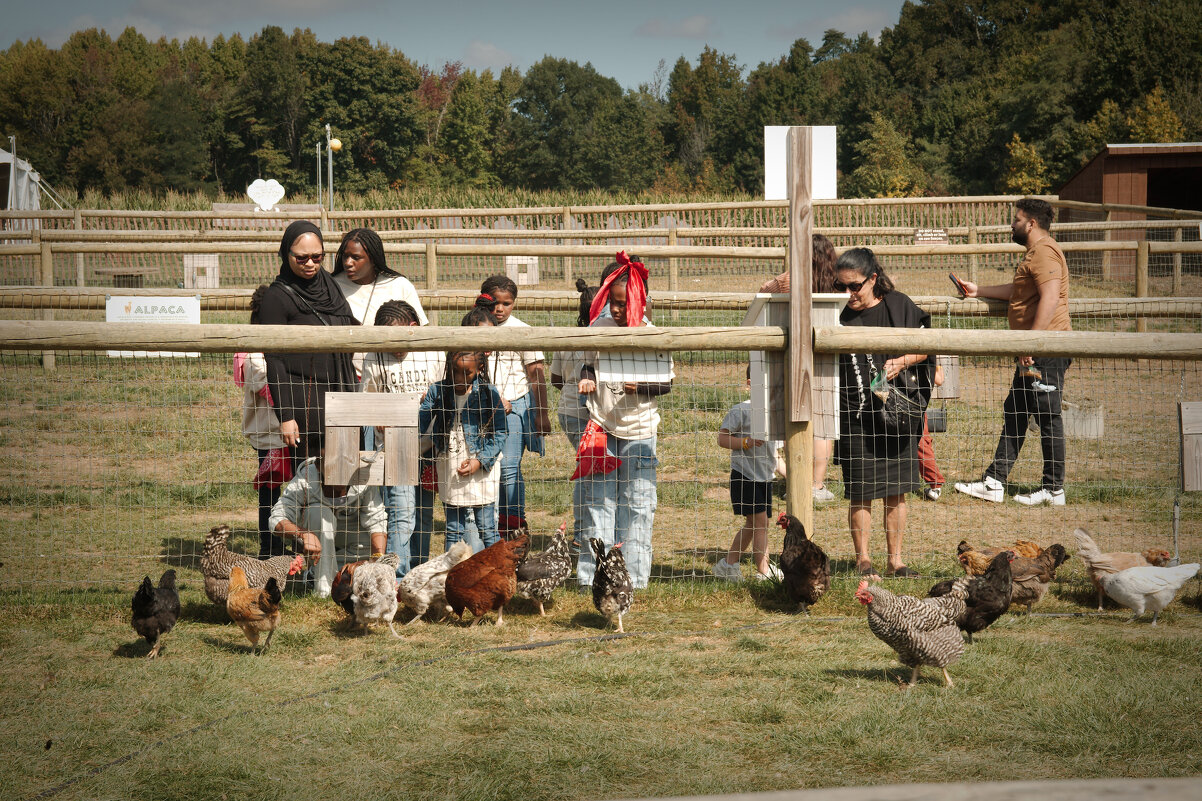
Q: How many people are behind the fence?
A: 15